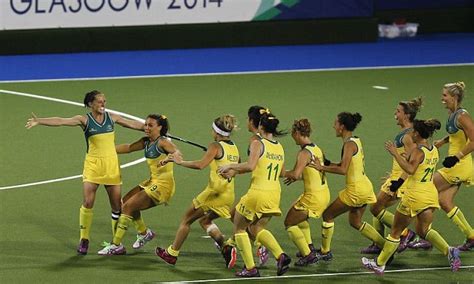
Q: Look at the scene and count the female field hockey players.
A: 10